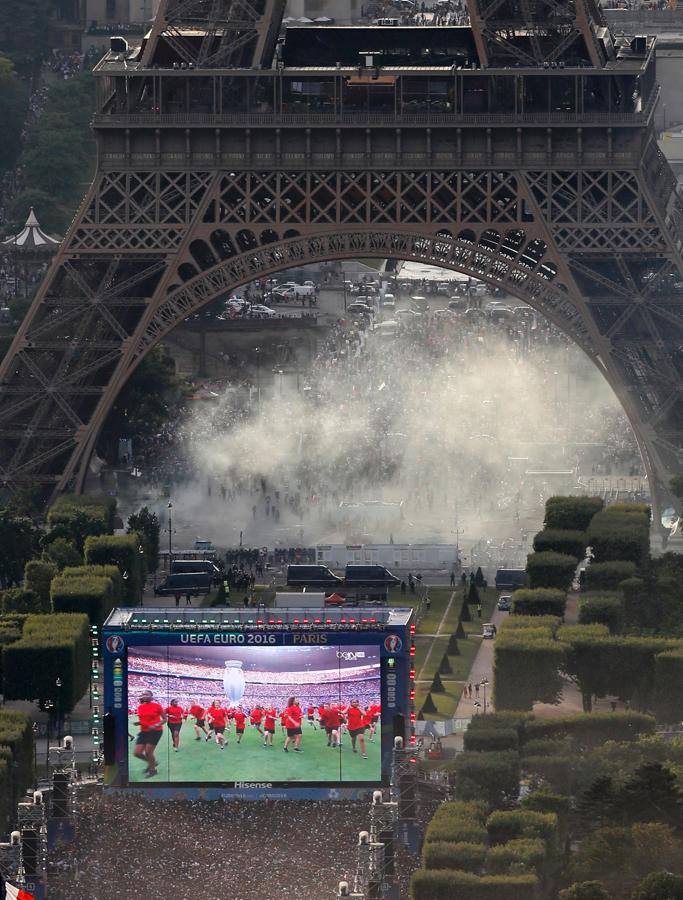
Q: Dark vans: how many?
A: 5